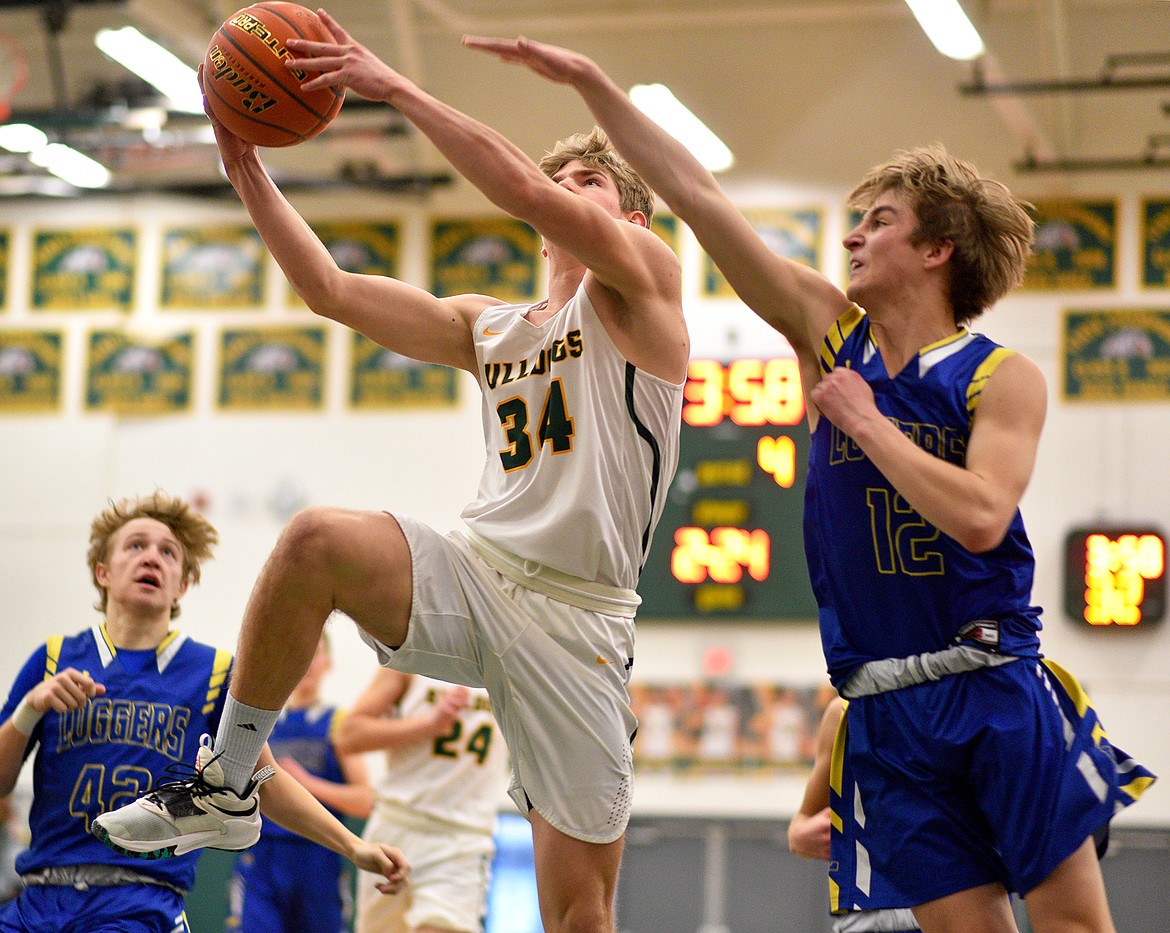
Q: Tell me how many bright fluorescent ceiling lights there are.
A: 5